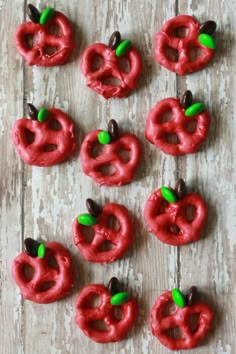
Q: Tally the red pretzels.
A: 11